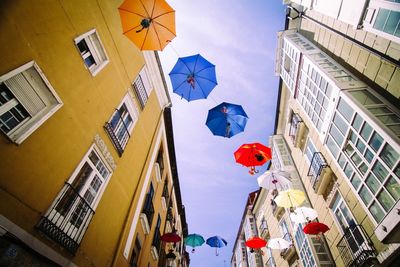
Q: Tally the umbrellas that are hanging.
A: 13